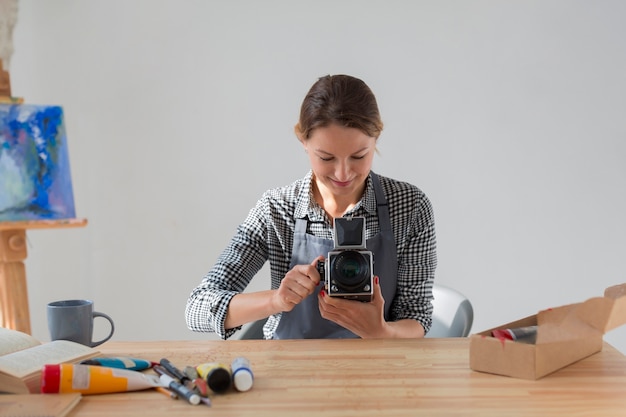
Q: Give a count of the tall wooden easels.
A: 1